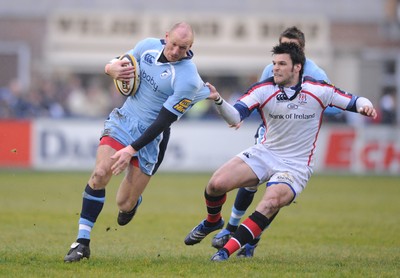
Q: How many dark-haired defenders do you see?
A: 1